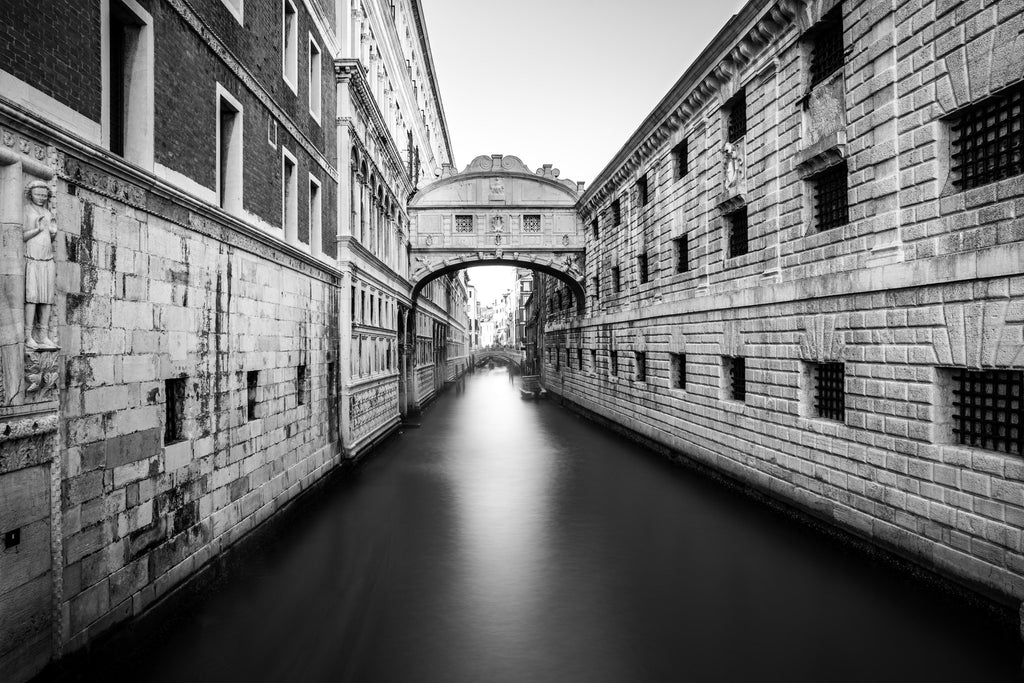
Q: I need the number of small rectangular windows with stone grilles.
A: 2